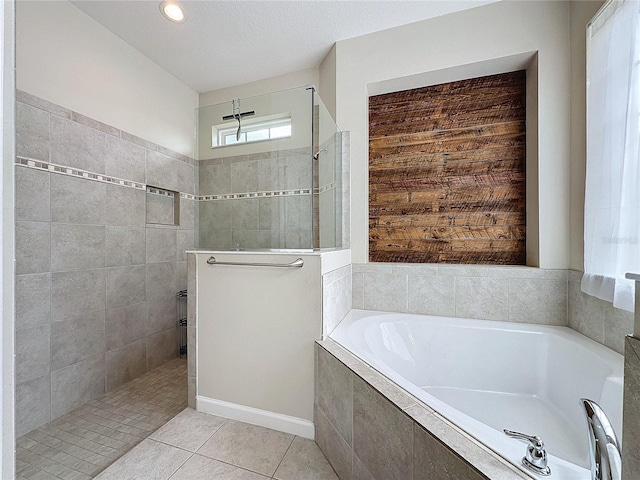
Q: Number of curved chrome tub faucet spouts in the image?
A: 1